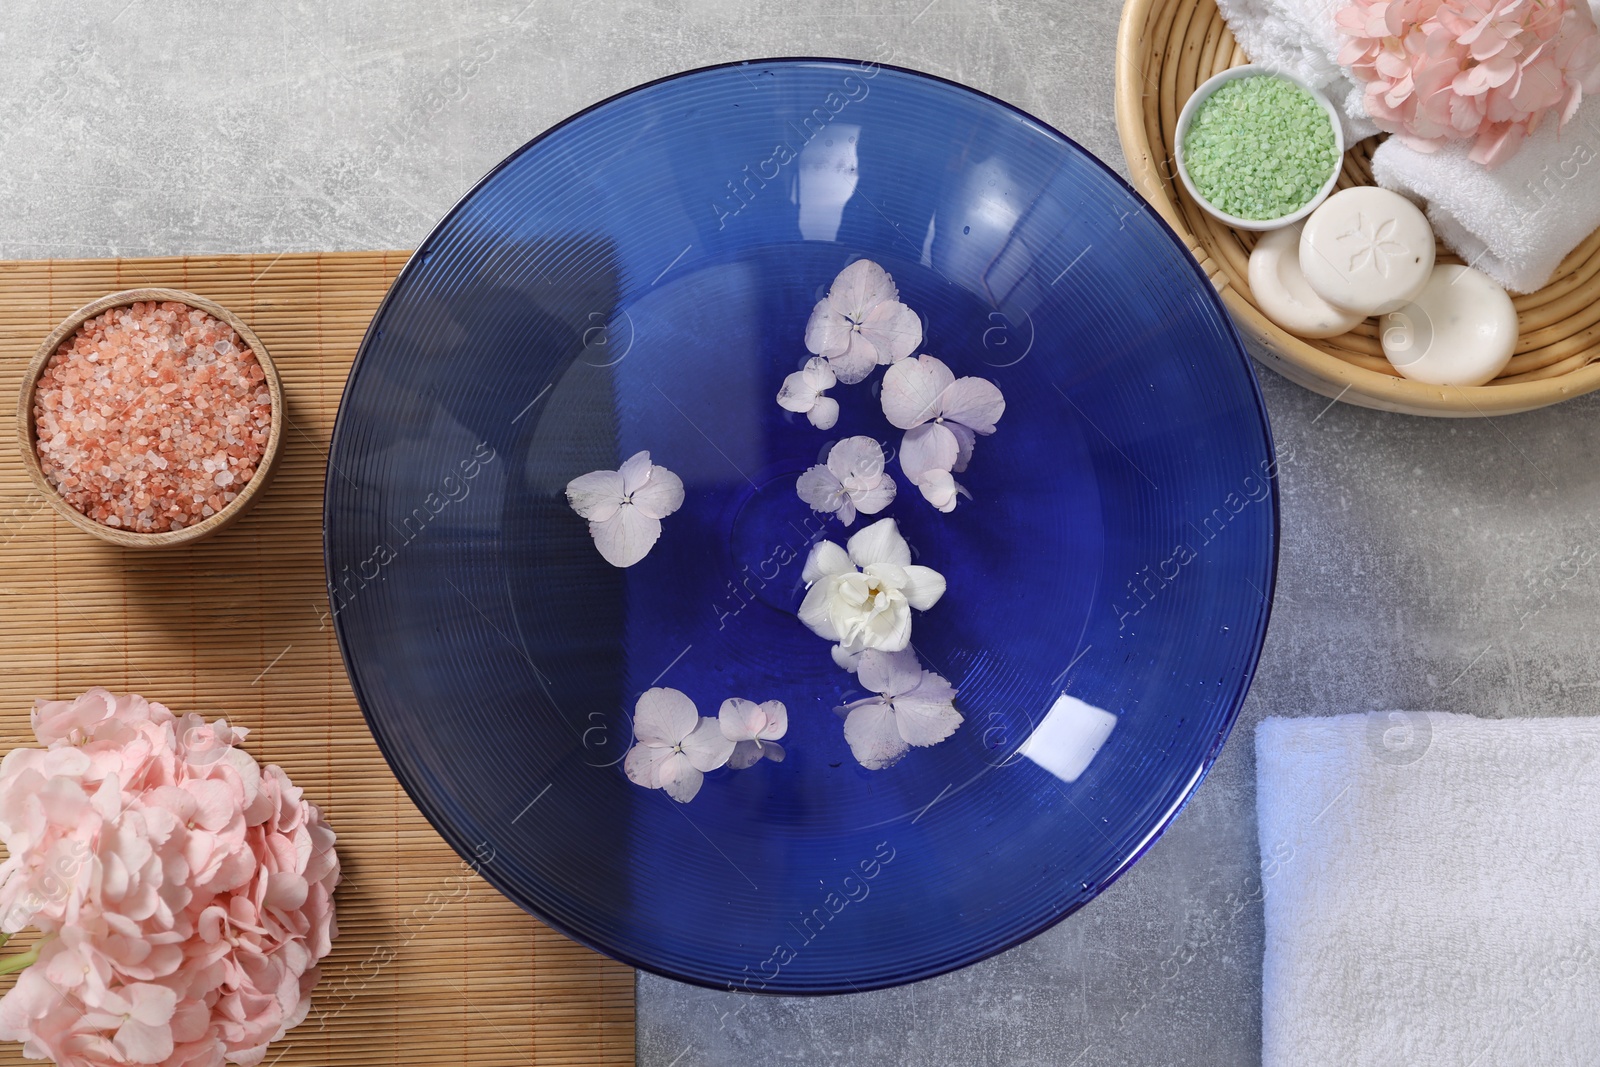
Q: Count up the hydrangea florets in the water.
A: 9